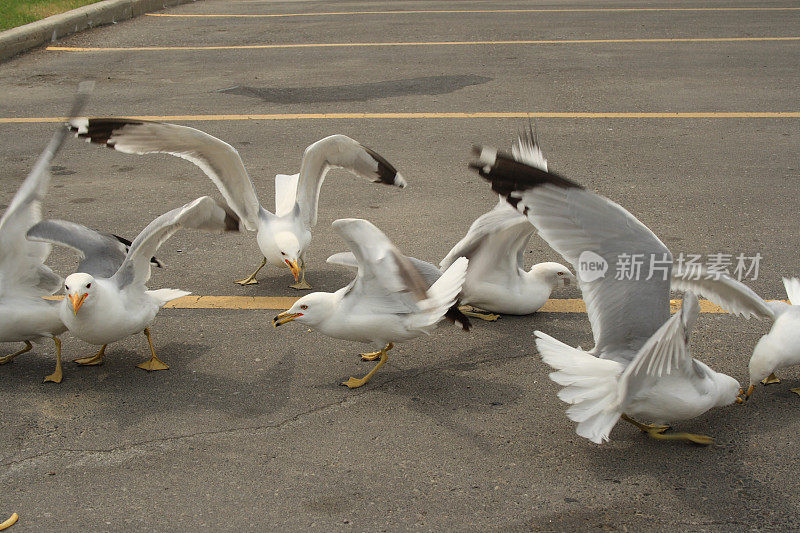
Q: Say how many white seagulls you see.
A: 7